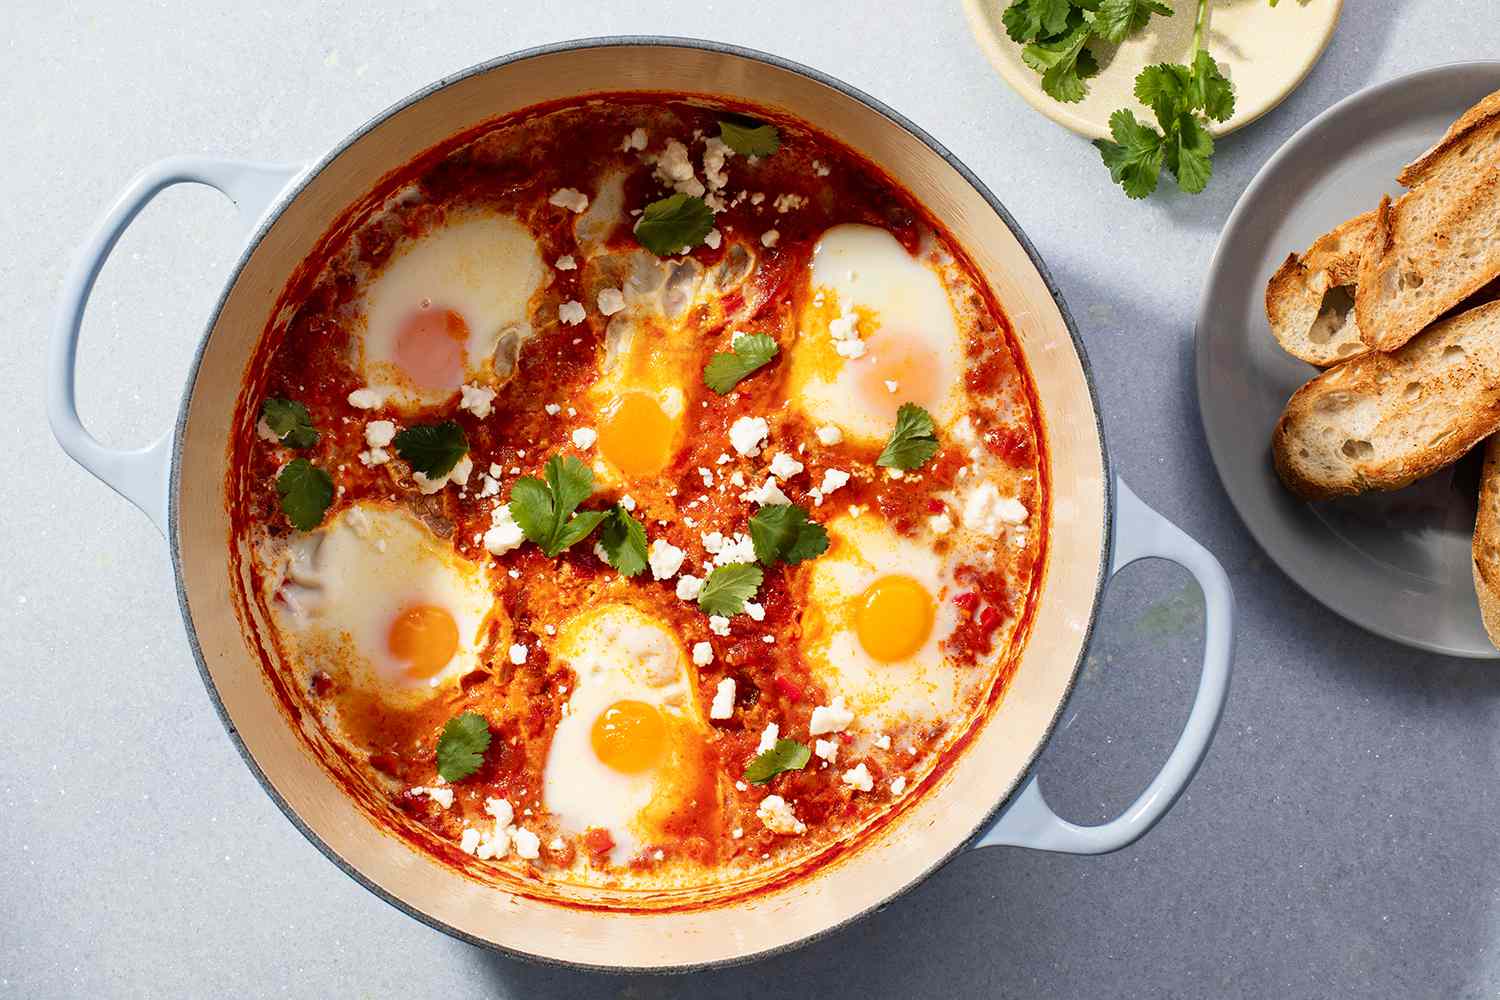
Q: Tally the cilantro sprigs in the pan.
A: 13